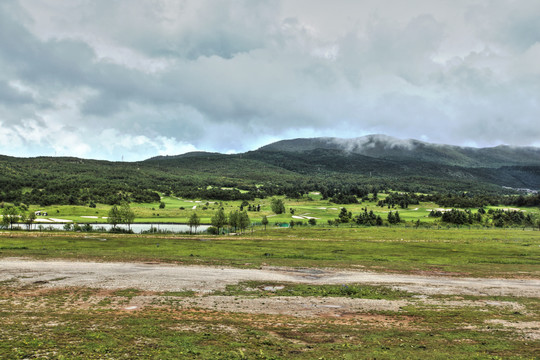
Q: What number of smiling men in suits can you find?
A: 0